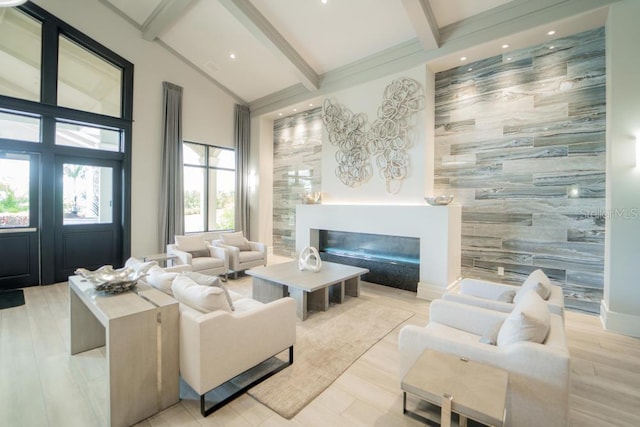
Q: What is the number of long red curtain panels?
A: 0